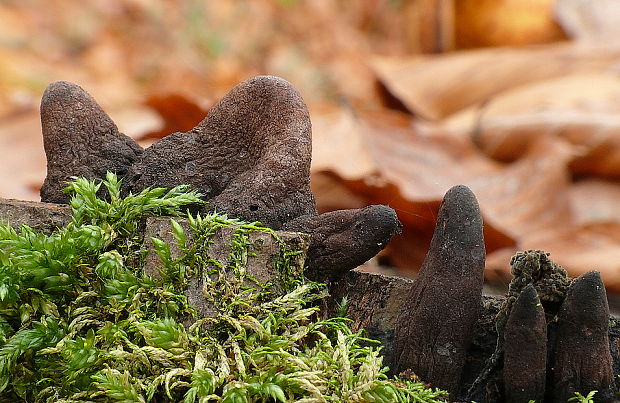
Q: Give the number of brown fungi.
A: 6